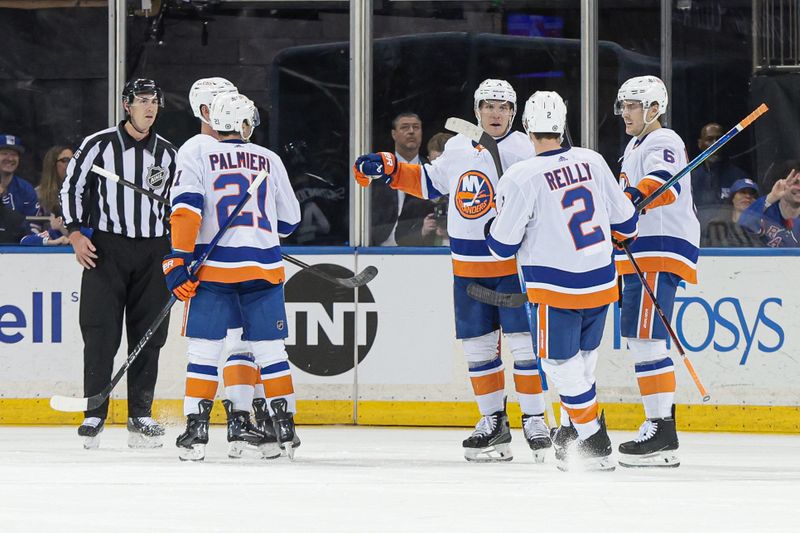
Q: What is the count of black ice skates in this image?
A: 11